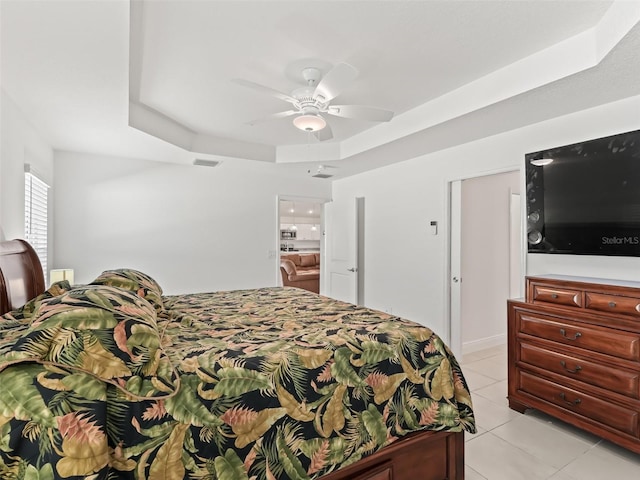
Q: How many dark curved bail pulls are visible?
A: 3